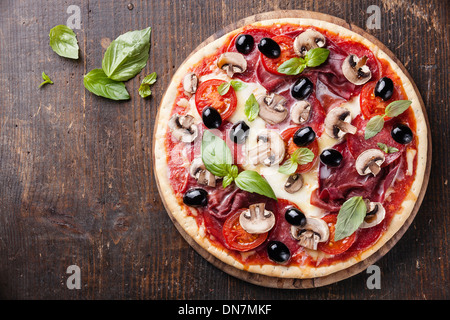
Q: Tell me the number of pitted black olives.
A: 12